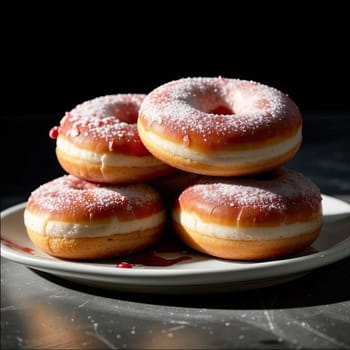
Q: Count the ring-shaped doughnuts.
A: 4